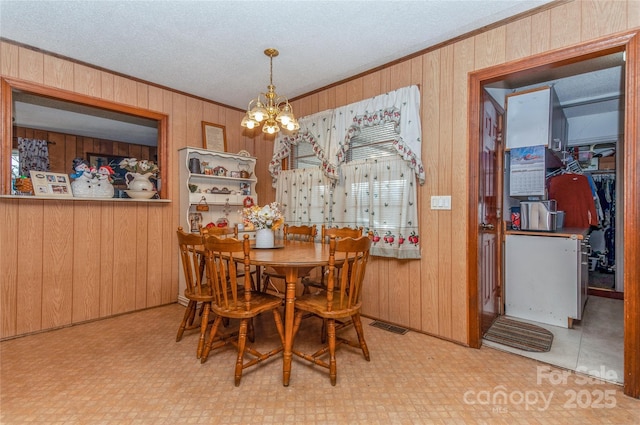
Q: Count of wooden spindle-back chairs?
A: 6